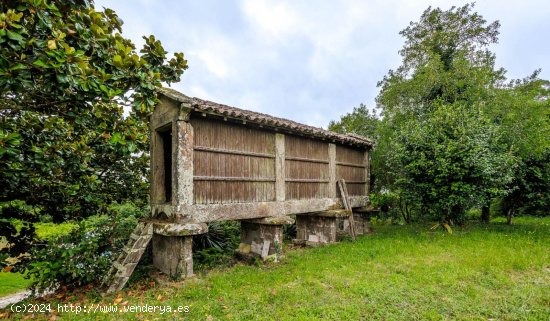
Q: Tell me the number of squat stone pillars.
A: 4